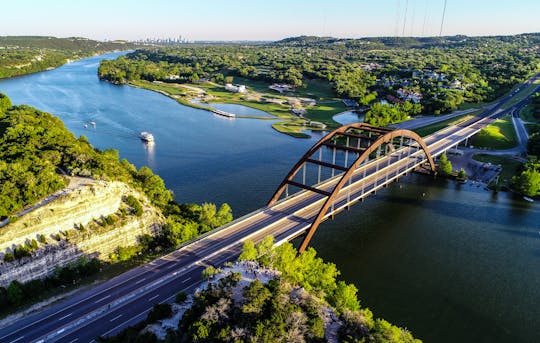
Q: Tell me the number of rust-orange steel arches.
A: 2